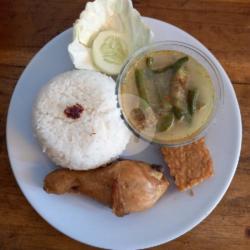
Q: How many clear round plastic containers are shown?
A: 1